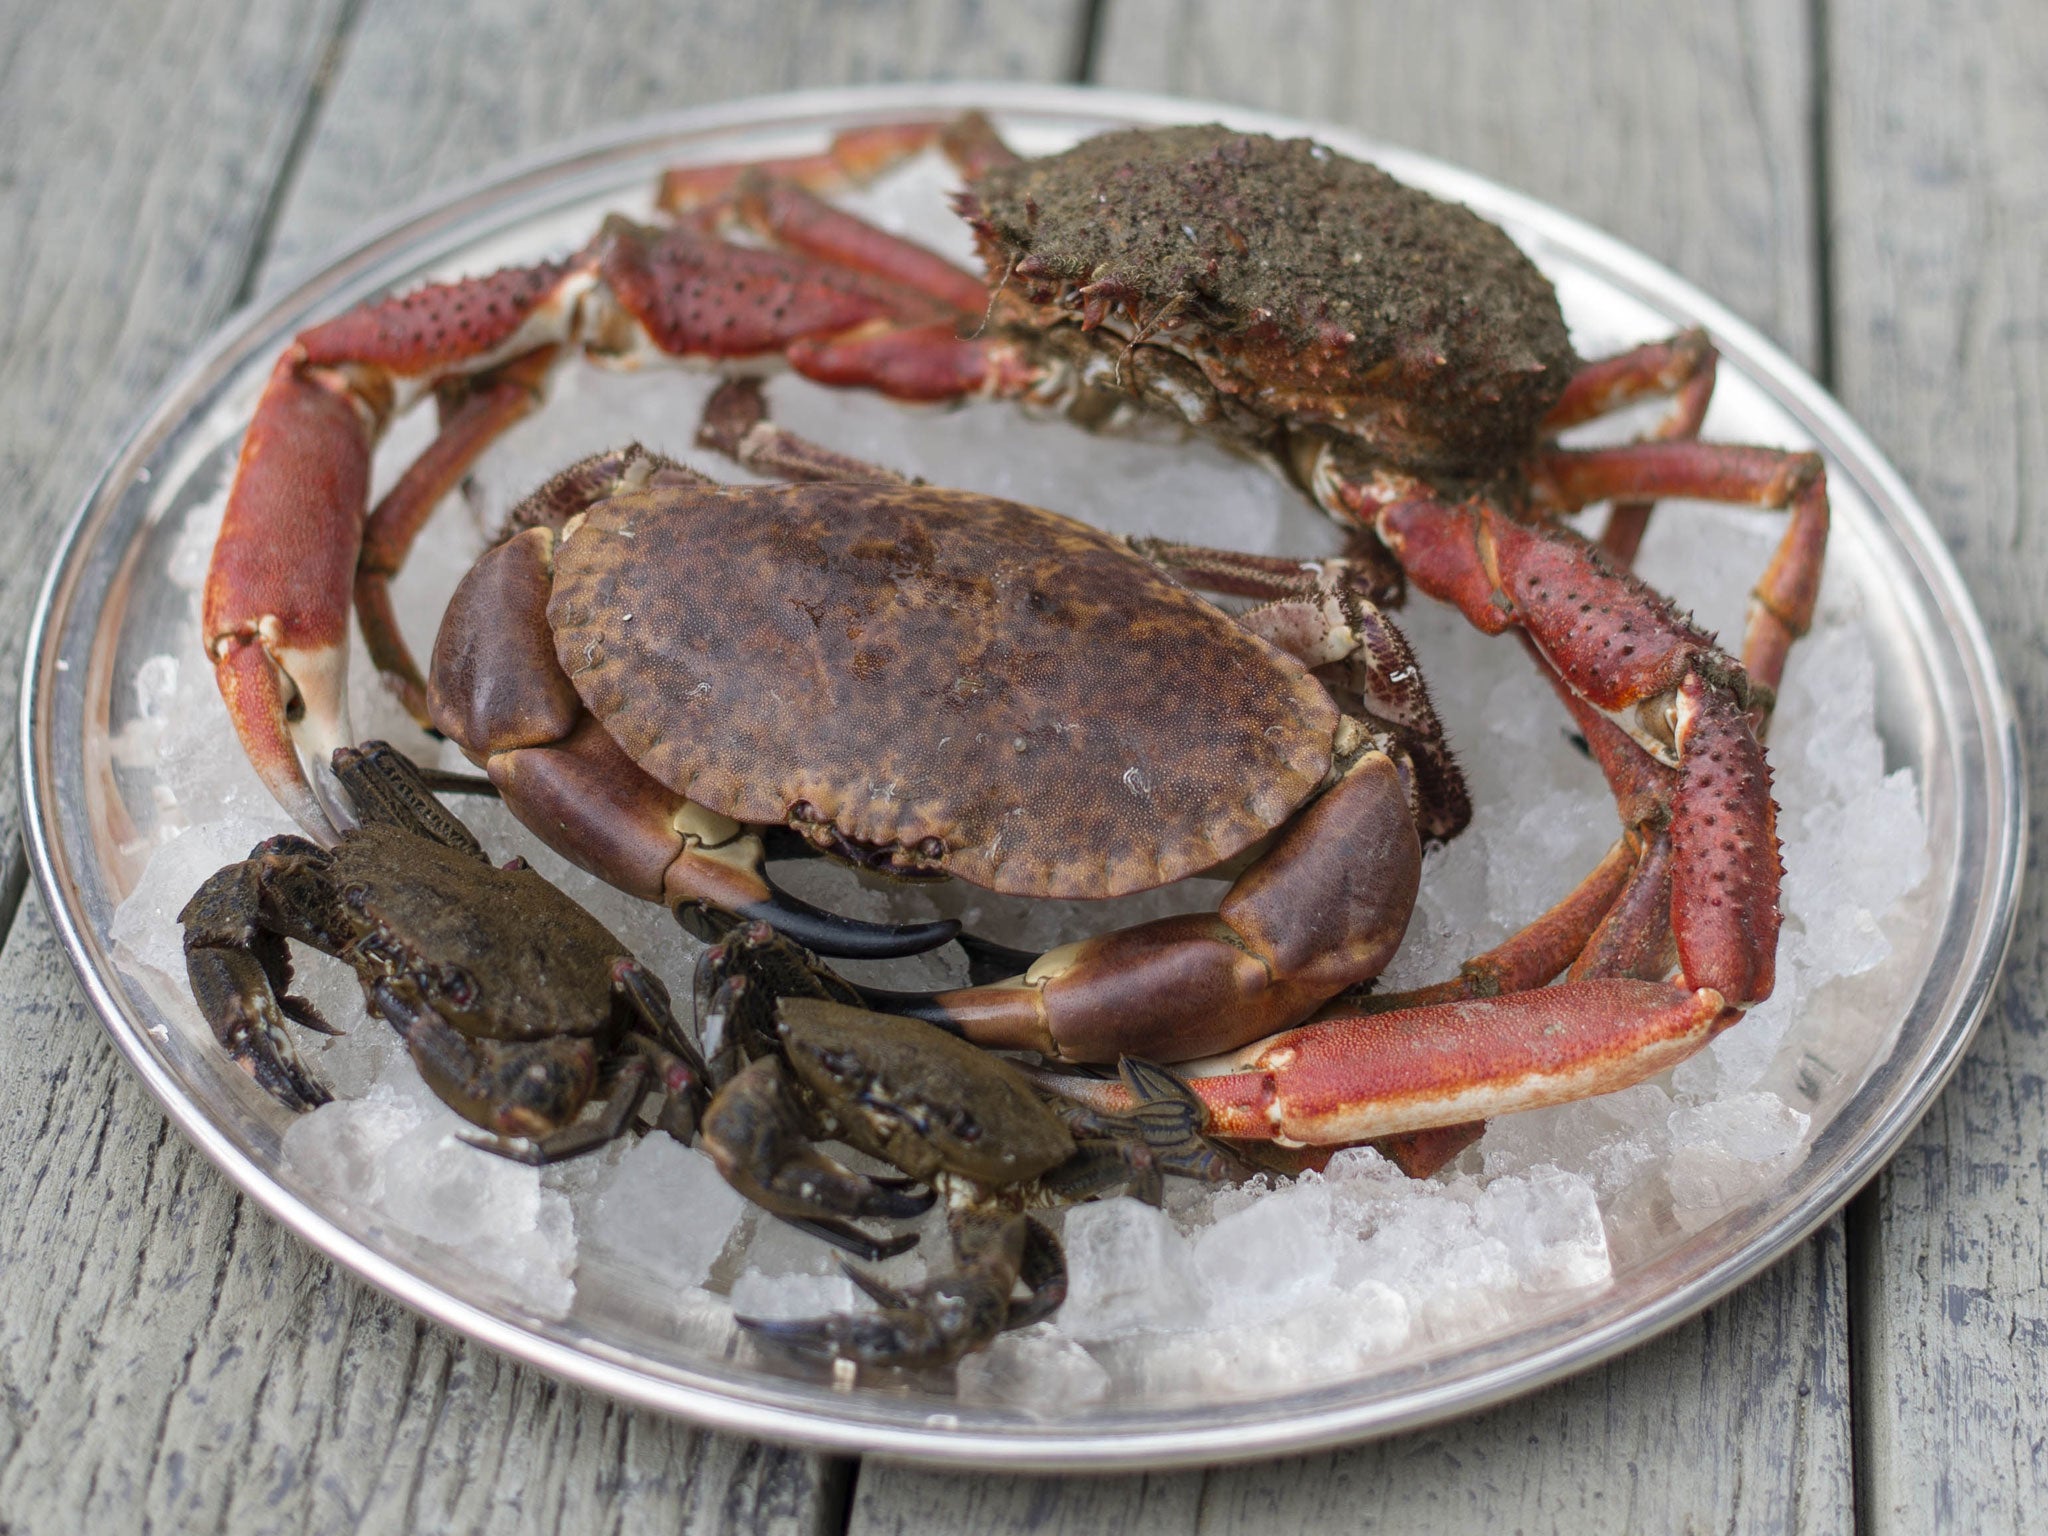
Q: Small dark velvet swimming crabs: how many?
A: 2